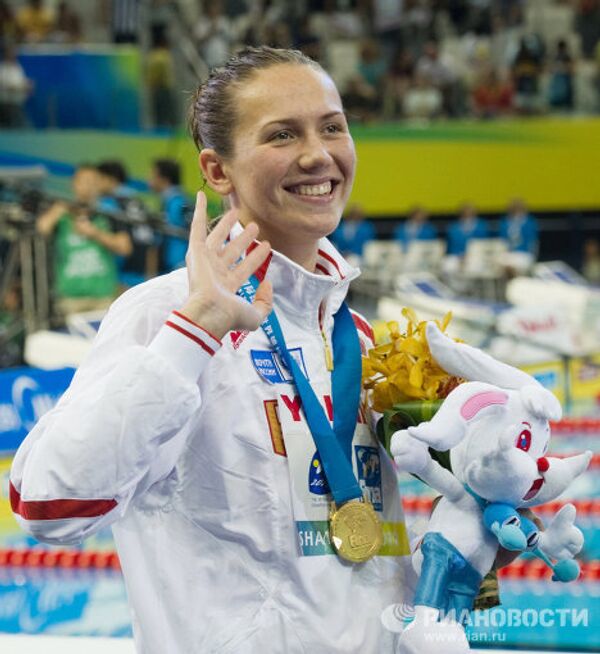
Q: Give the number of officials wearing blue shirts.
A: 4